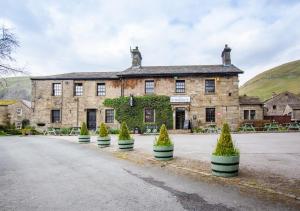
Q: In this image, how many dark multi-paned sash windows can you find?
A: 10